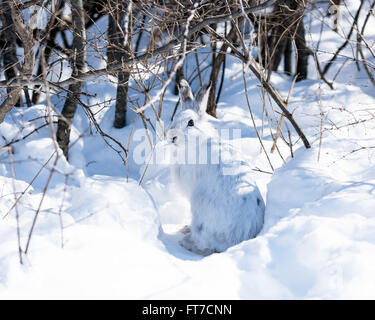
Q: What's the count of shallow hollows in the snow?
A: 1